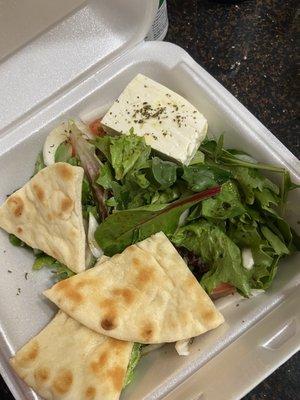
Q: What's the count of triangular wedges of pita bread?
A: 3